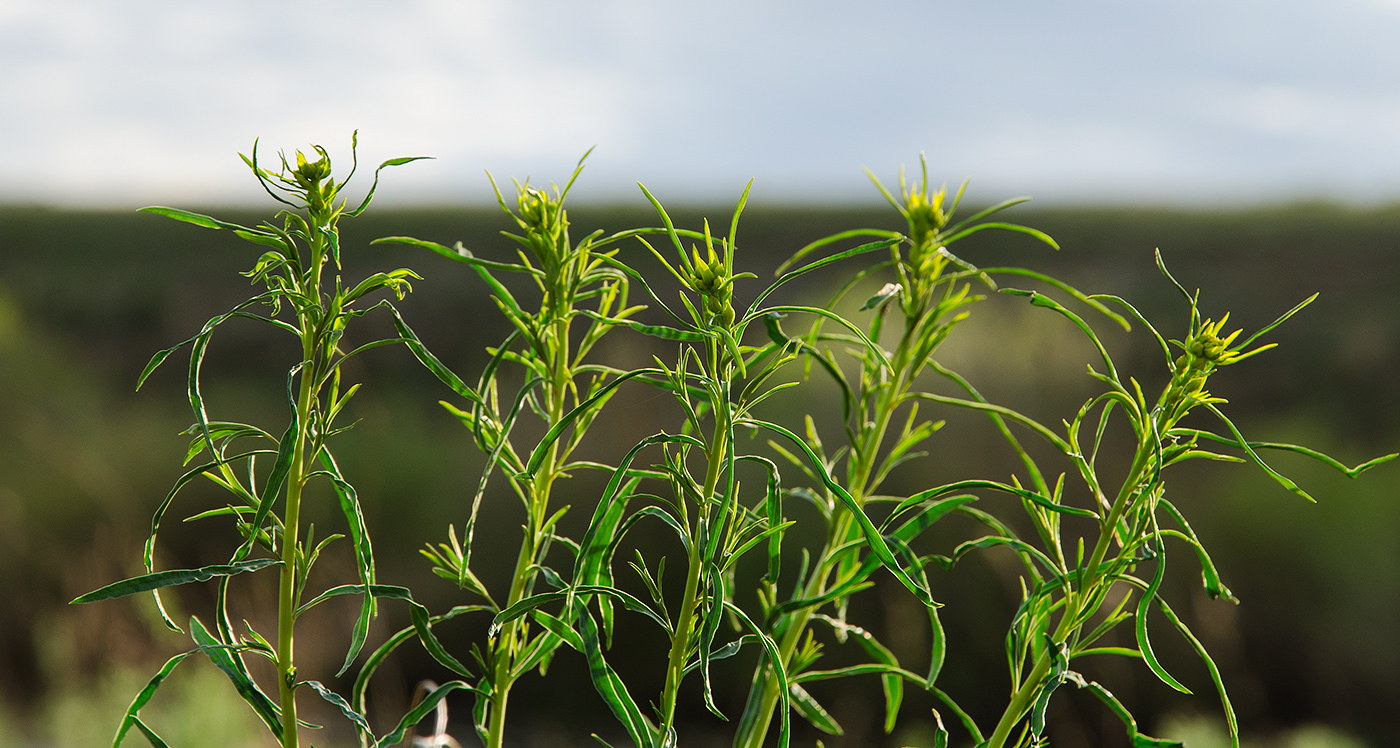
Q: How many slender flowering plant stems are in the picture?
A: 5